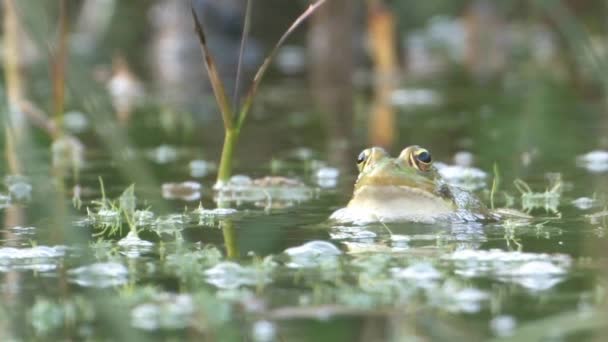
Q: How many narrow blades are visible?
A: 3